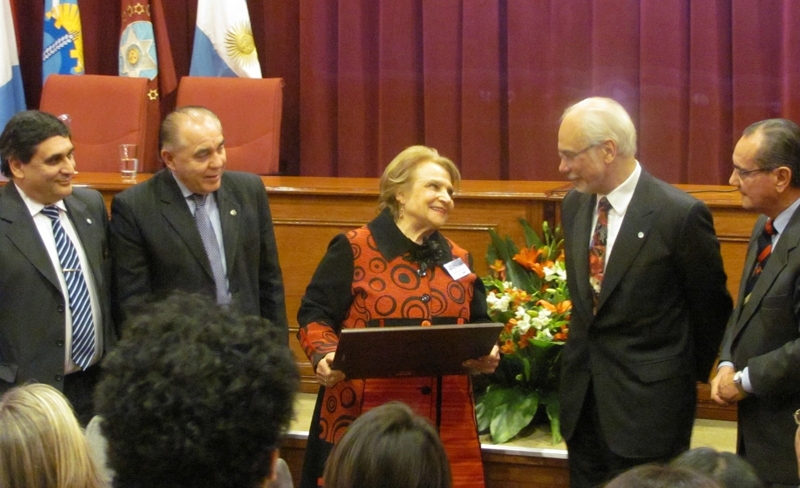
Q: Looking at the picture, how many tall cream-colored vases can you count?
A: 0